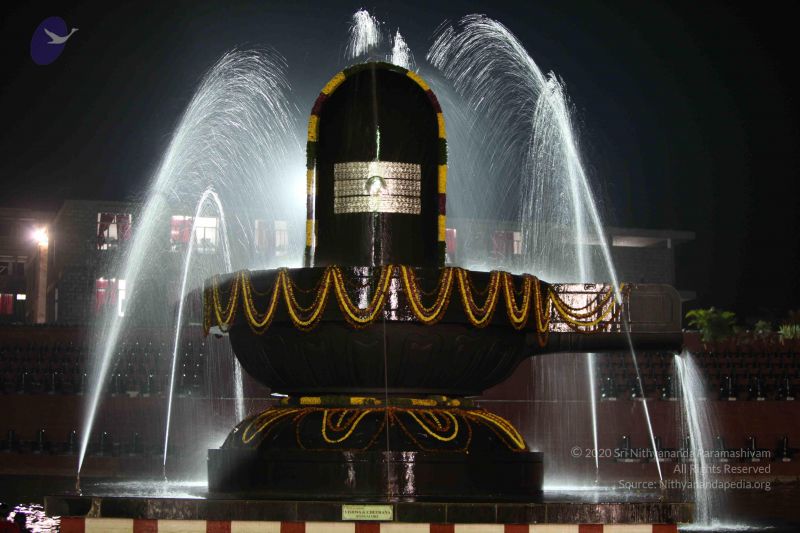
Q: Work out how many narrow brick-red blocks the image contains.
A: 9